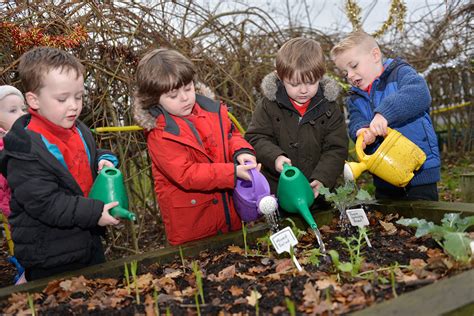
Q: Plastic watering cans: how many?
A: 4